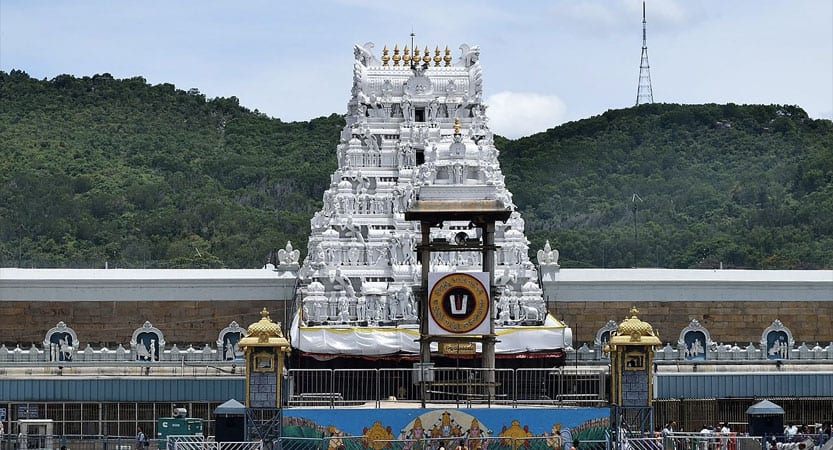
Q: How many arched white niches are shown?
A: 6